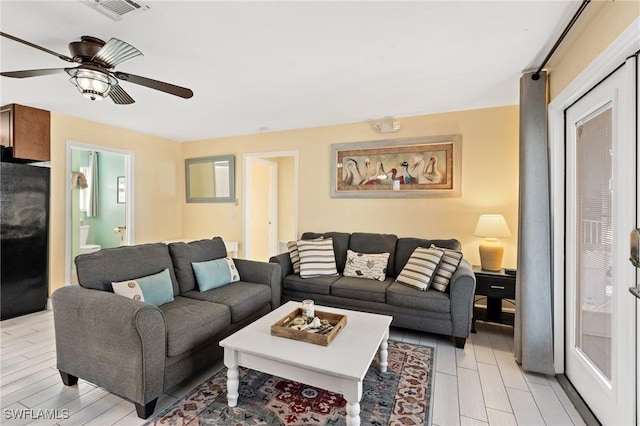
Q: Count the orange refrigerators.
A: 0